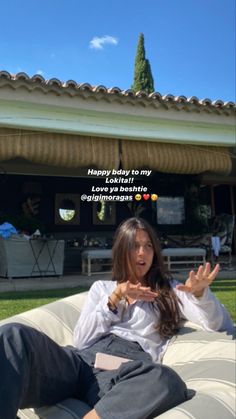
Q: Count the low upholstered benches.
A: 2